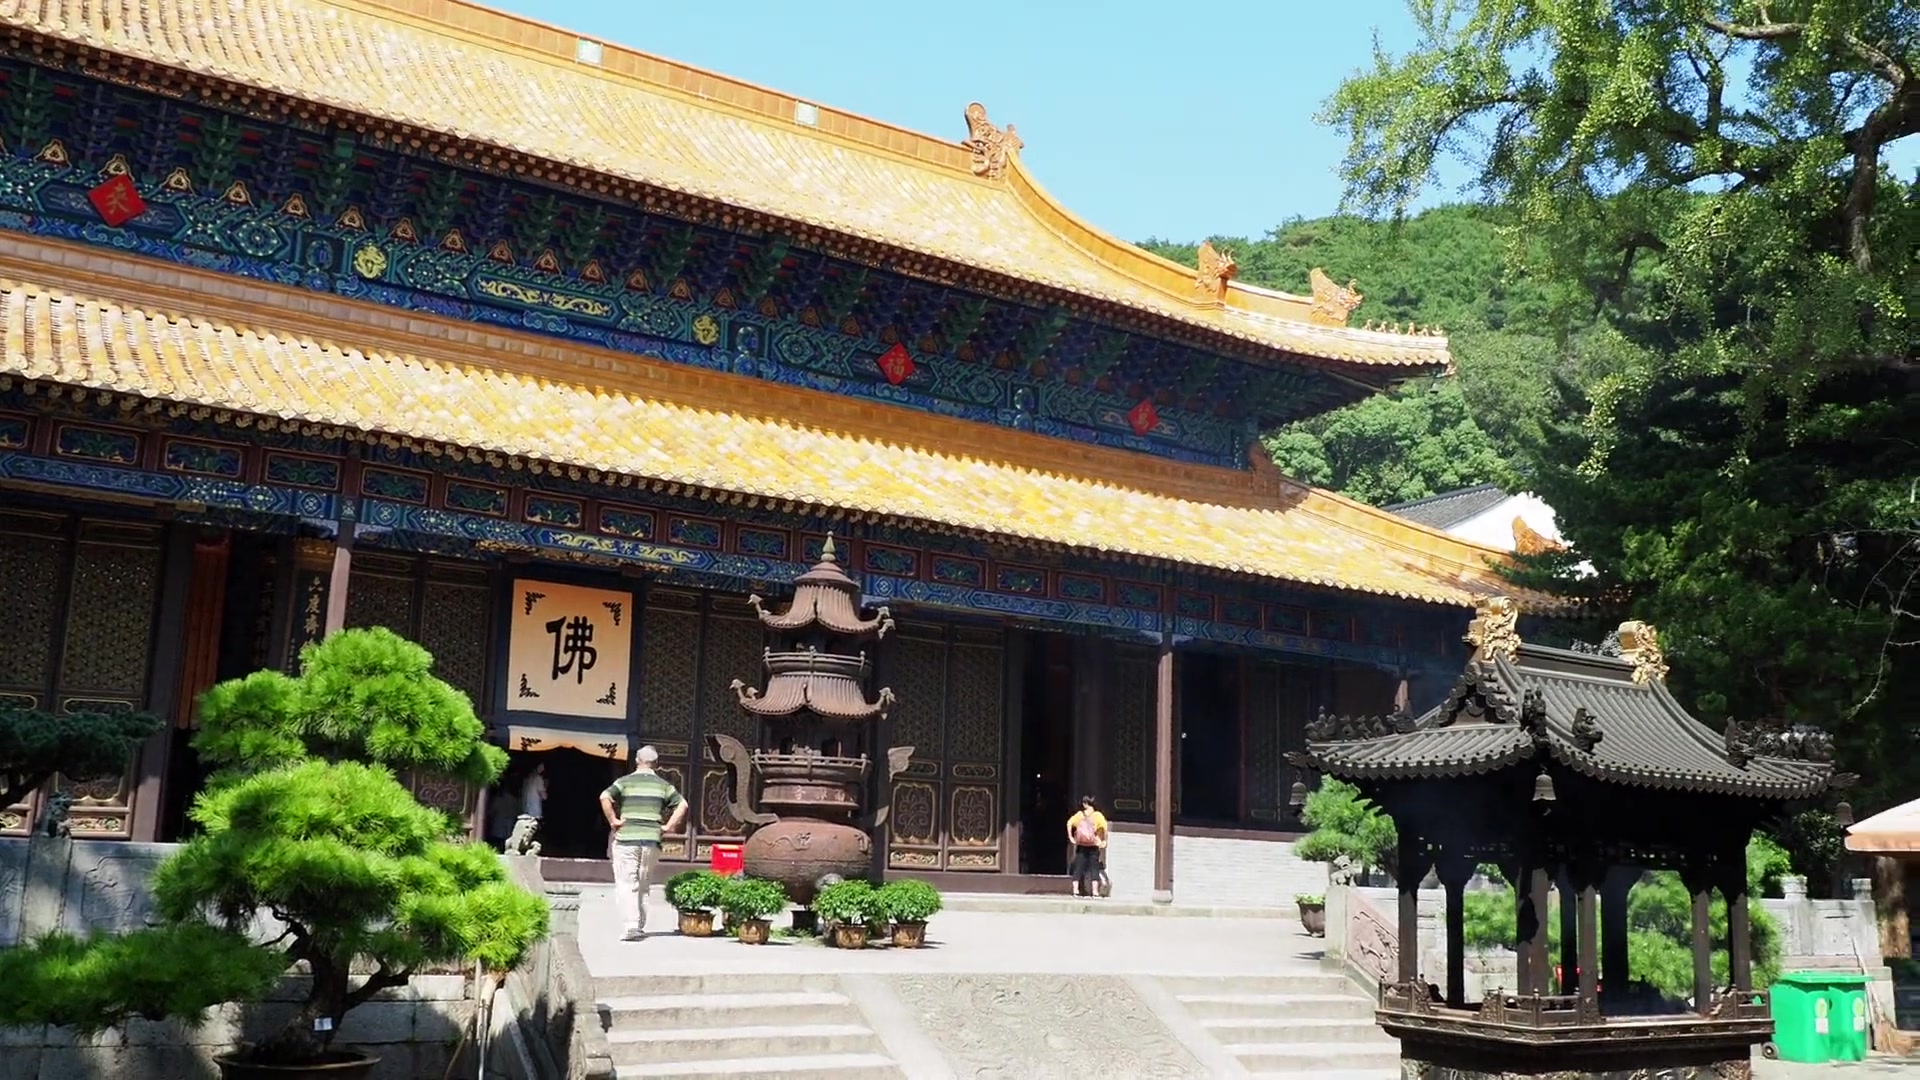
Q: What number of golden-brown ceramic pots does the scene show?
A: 4